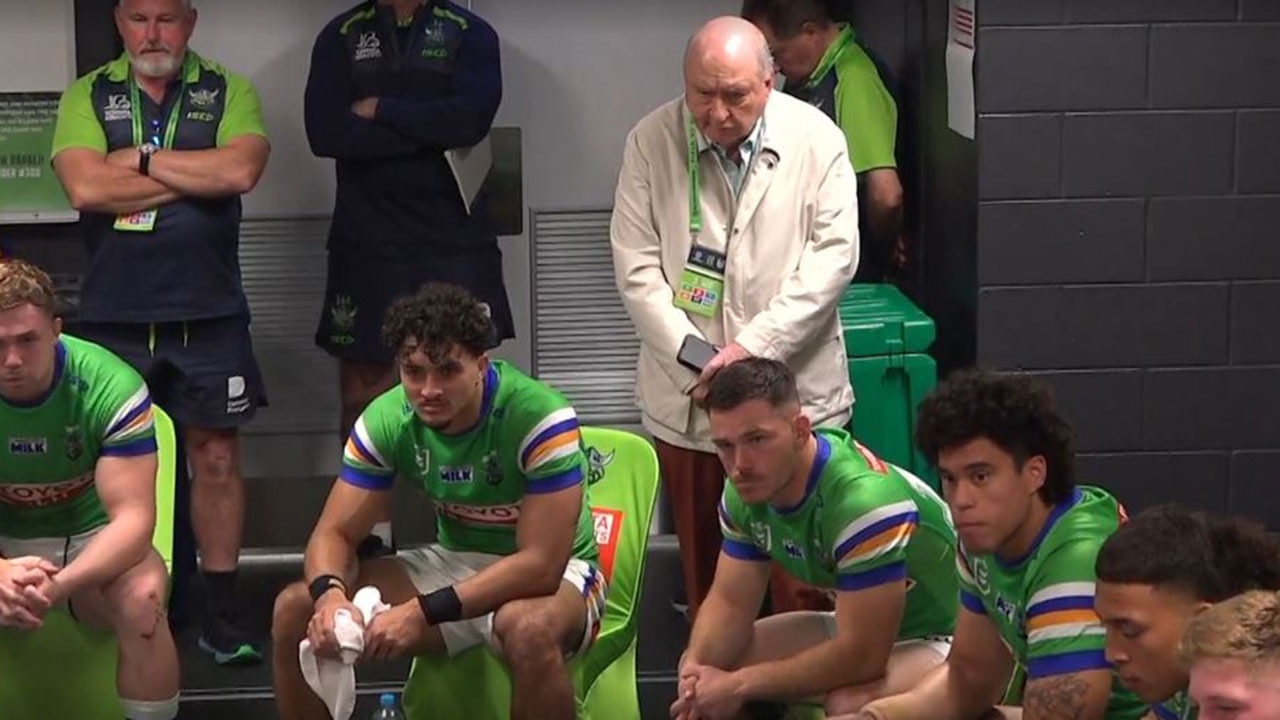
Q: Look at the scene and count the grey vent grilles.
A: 2